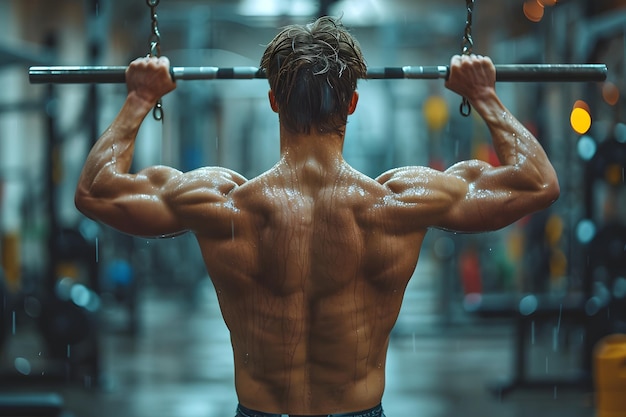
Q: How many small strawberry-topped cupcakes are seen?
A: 0